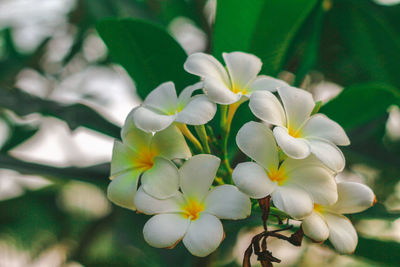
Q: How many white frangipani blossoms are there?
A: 7